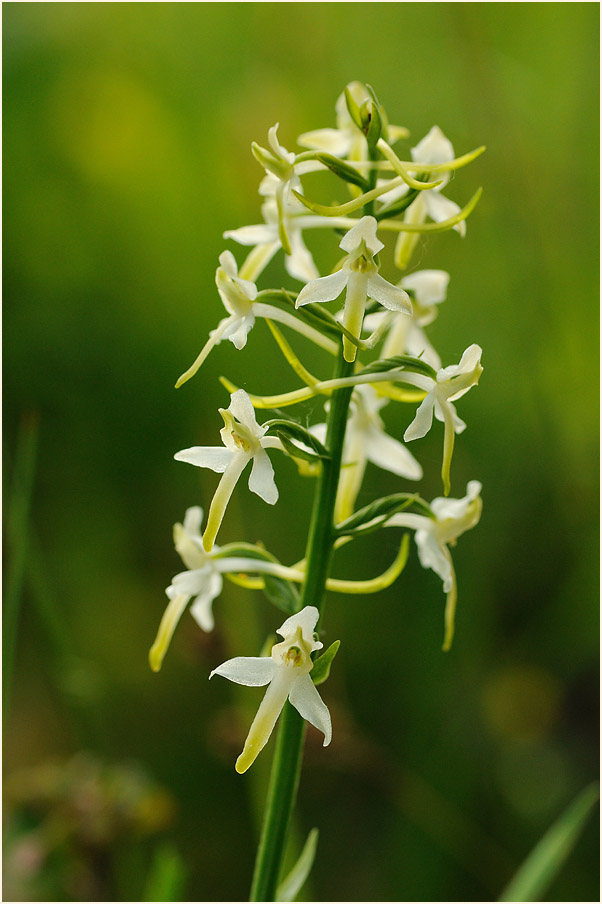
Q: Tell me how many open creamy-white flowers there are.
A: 13